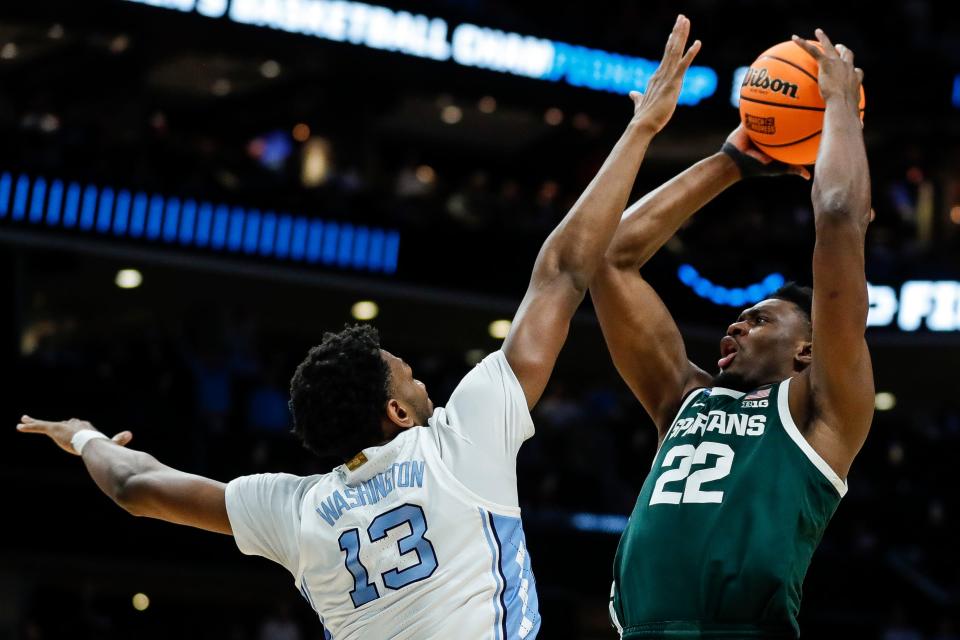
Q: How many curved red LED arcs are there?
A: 0